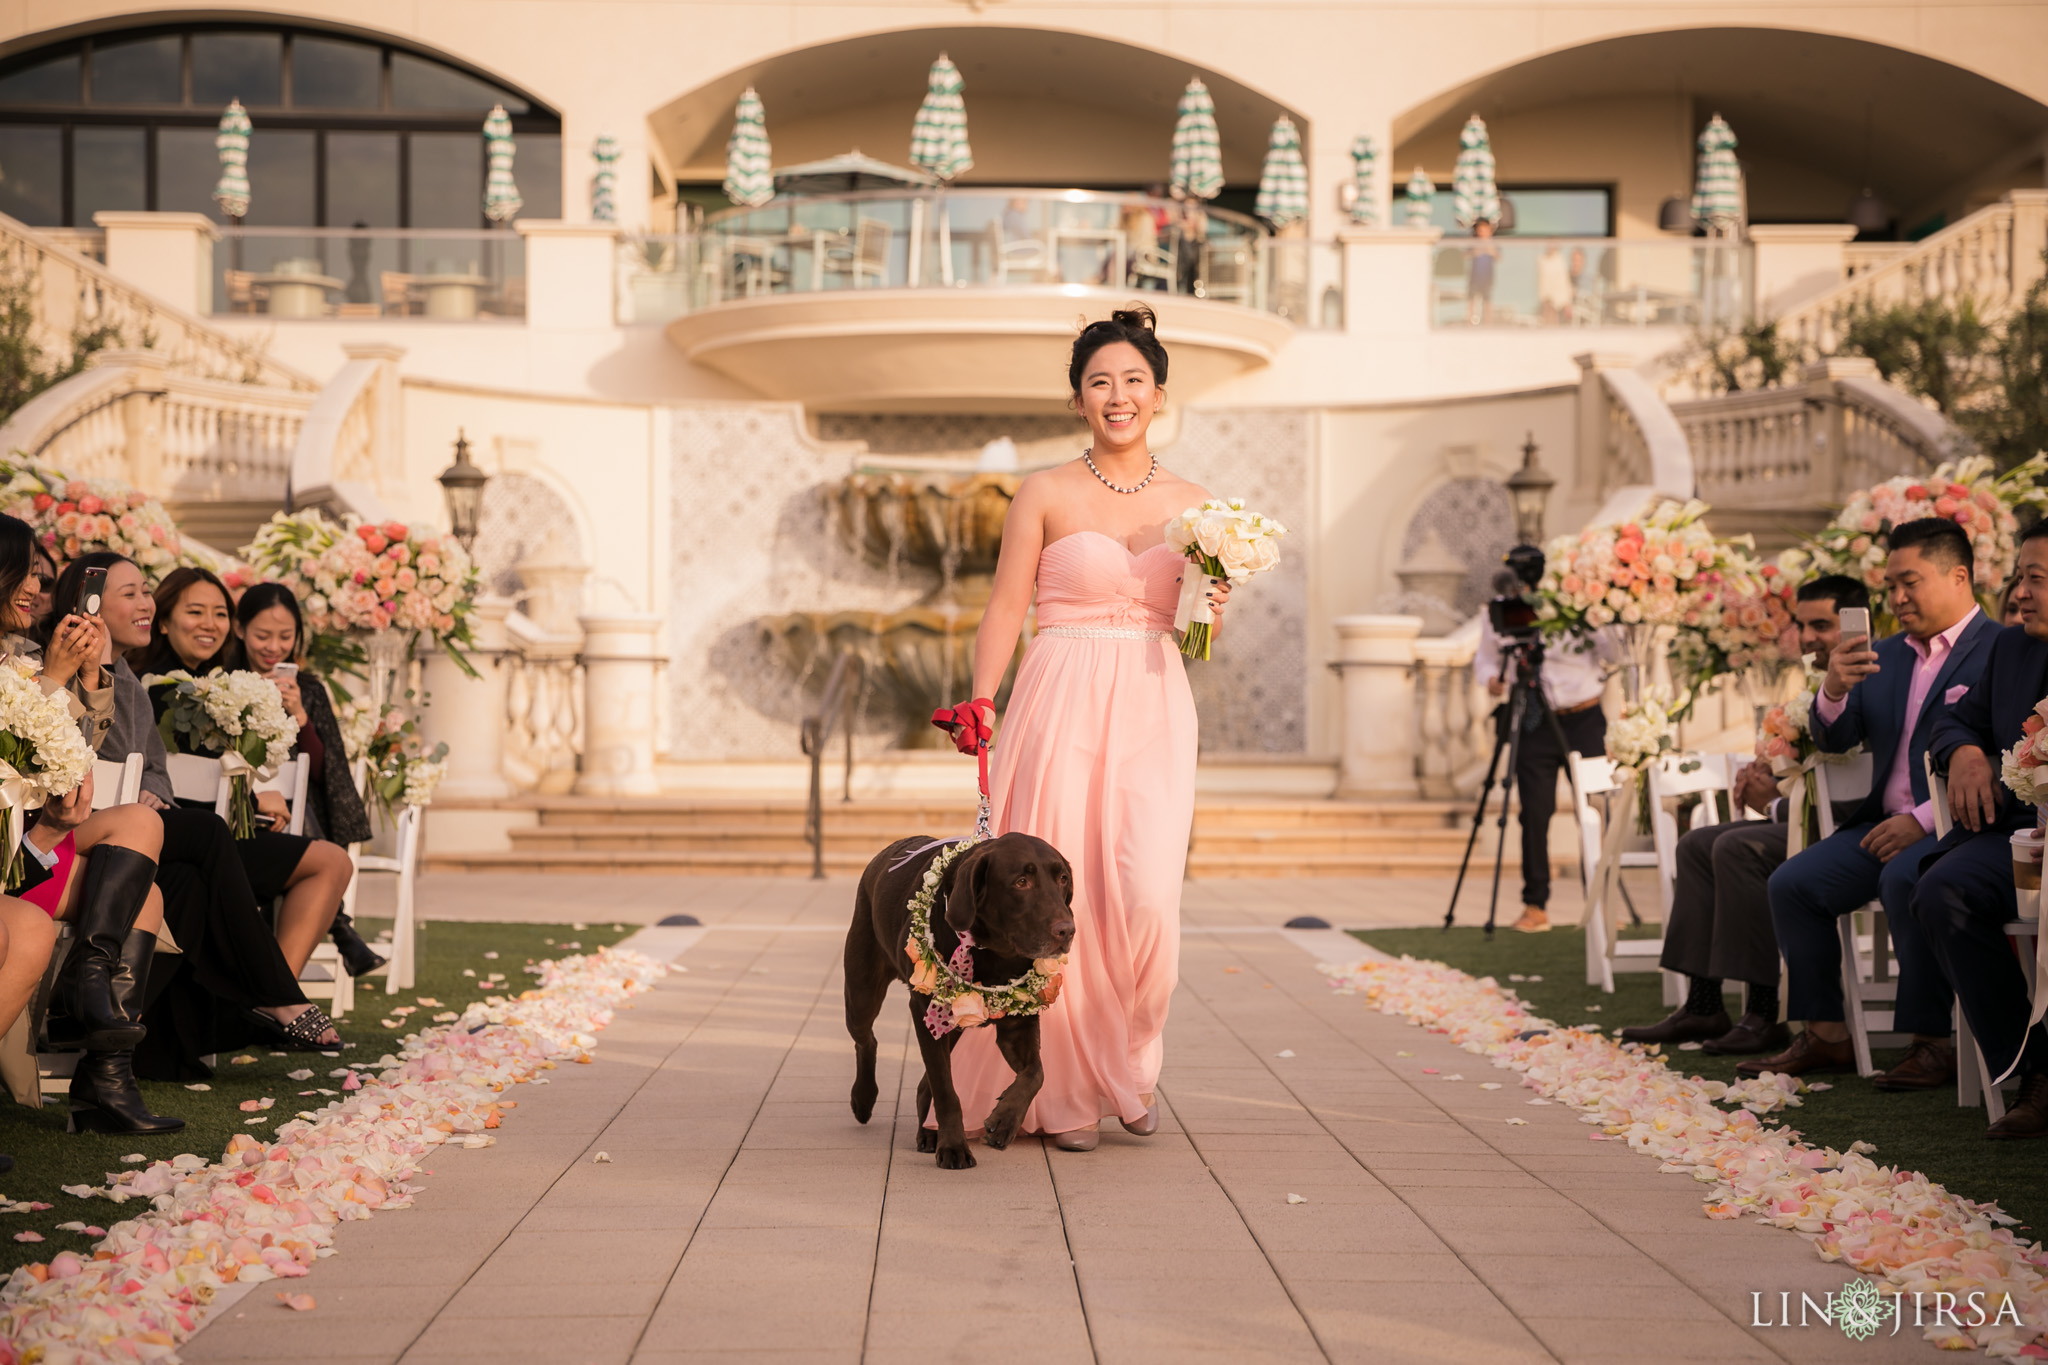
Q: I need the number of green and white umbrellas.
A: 11